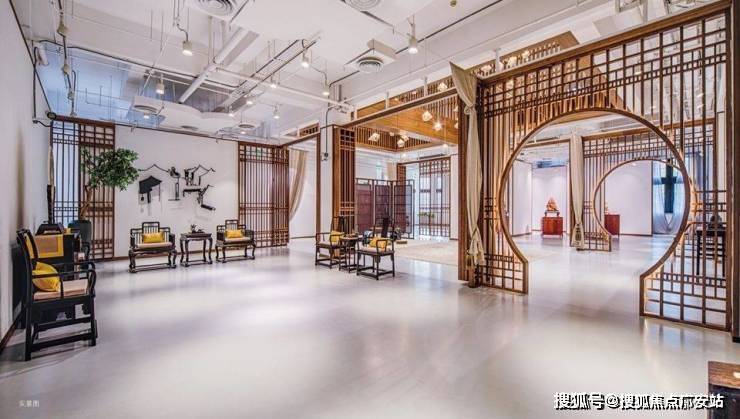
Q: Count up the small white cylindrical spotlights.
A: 11